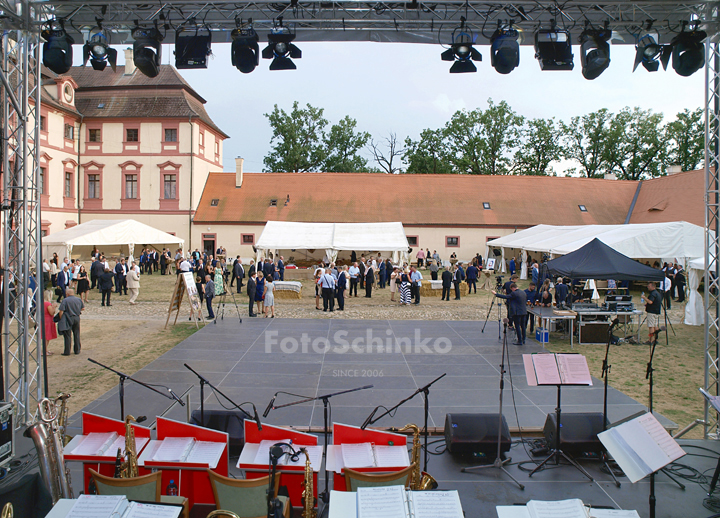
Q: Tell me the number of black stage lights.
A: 12